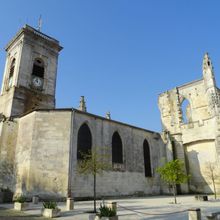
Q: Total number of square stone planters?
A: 3